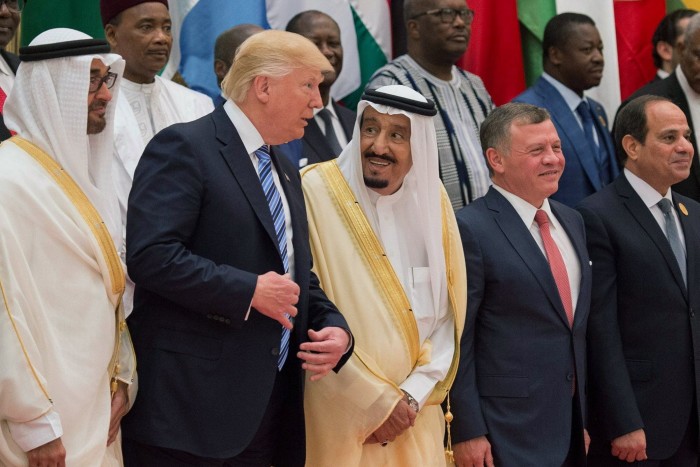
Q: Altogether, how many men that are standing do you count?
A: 13